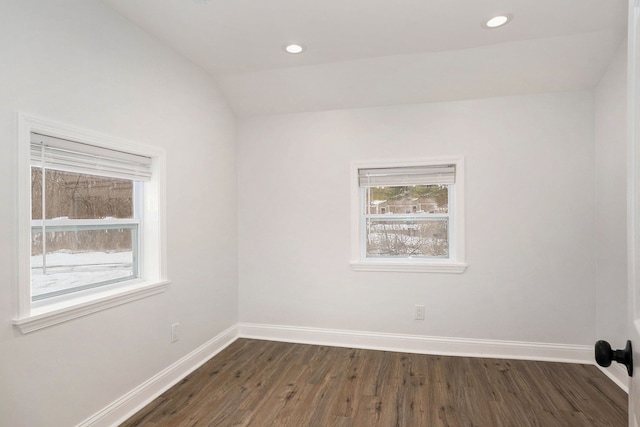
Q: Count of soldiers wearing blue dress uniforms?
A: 0